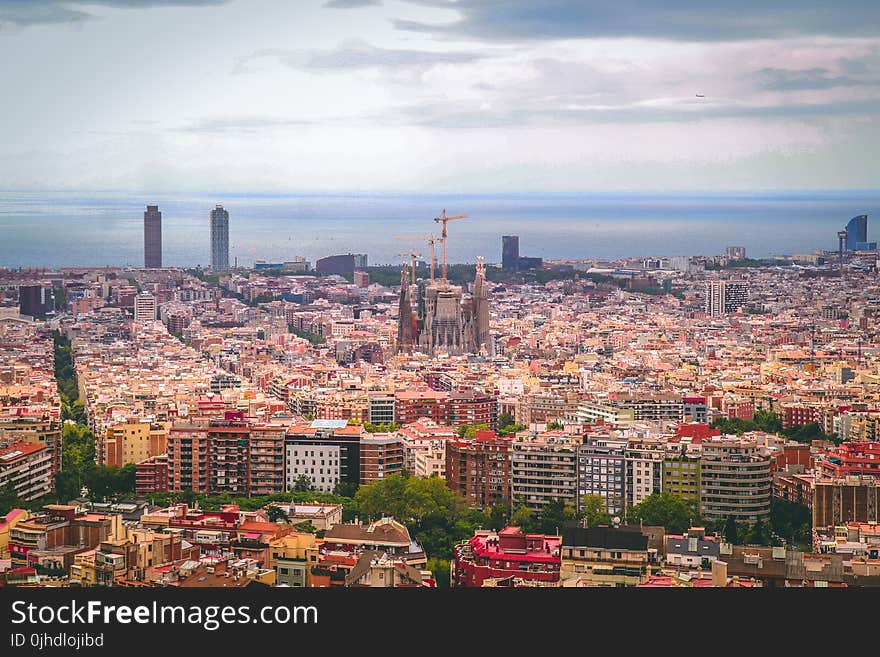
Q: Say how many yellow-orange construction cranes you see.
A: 3